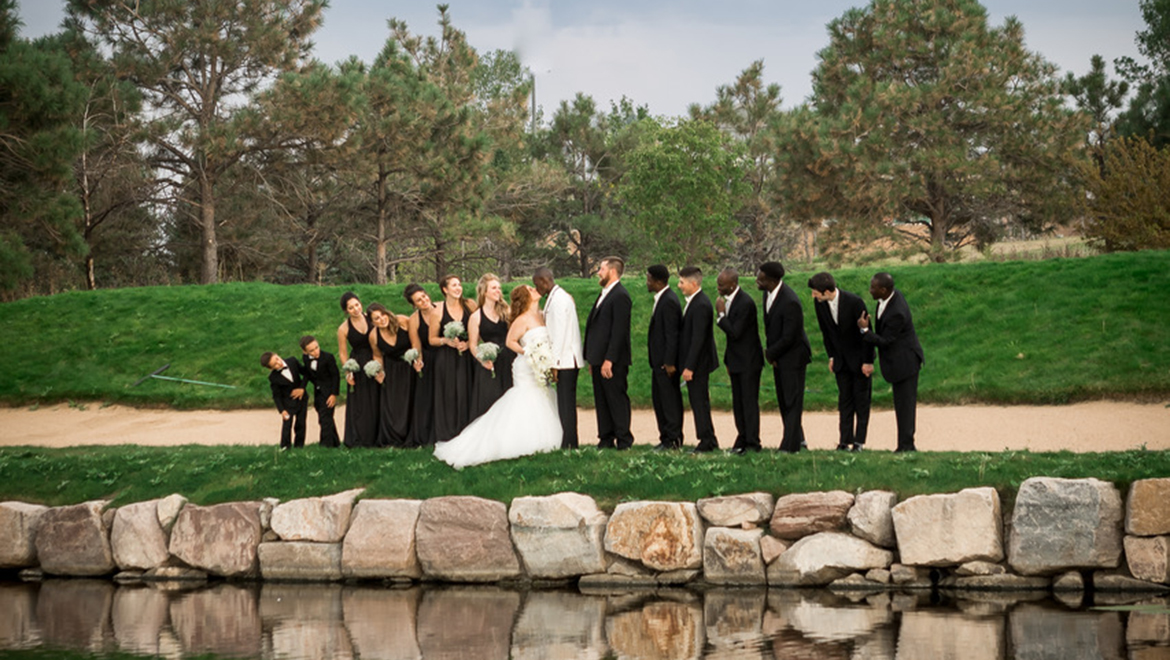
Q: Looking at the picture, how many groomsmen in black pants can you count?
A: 7